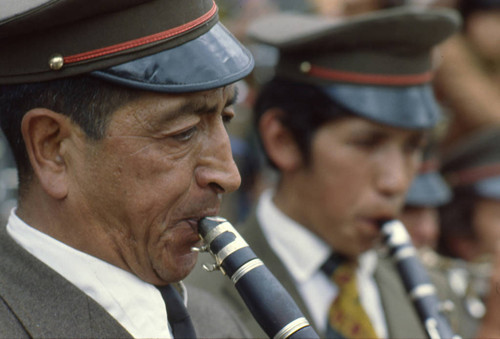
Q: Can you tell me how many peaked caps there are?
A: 4